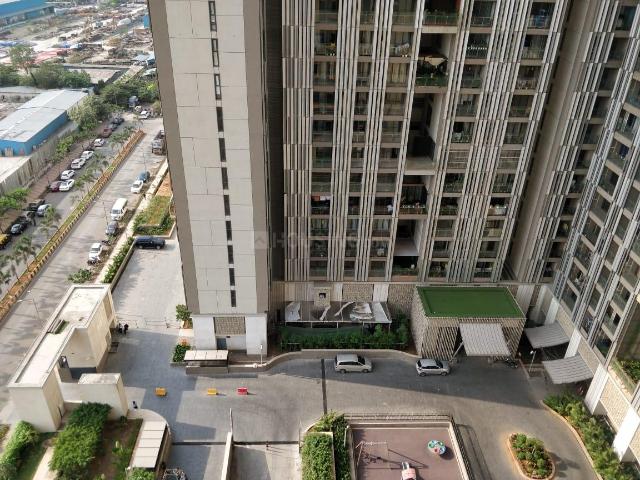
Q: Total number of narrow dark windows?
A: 11